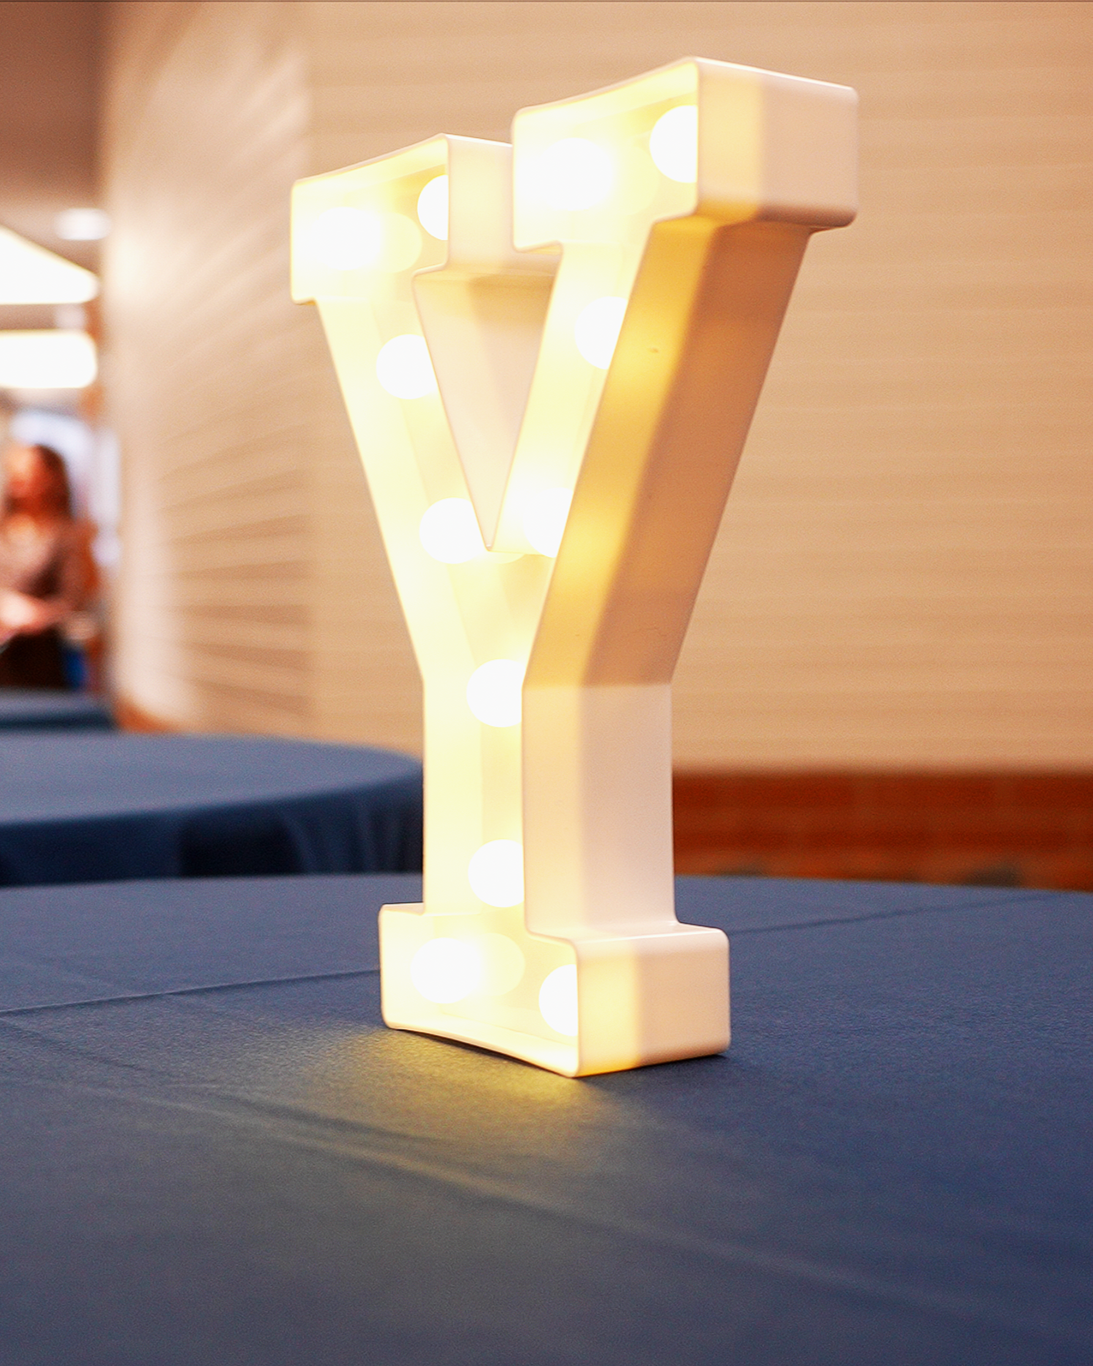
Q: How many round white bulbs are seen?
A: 12